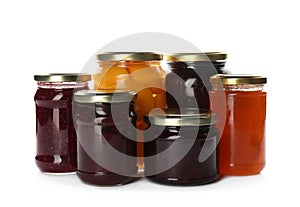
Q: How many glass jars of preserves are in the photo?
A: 6